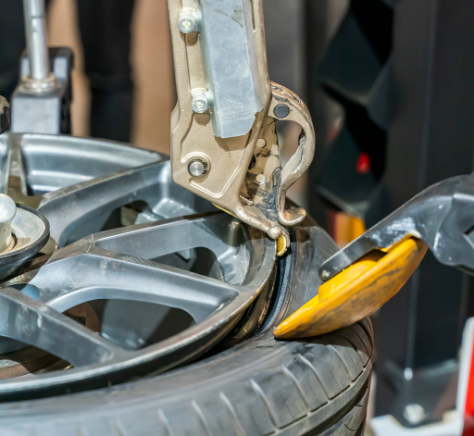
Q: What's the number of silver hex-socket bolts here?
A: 2